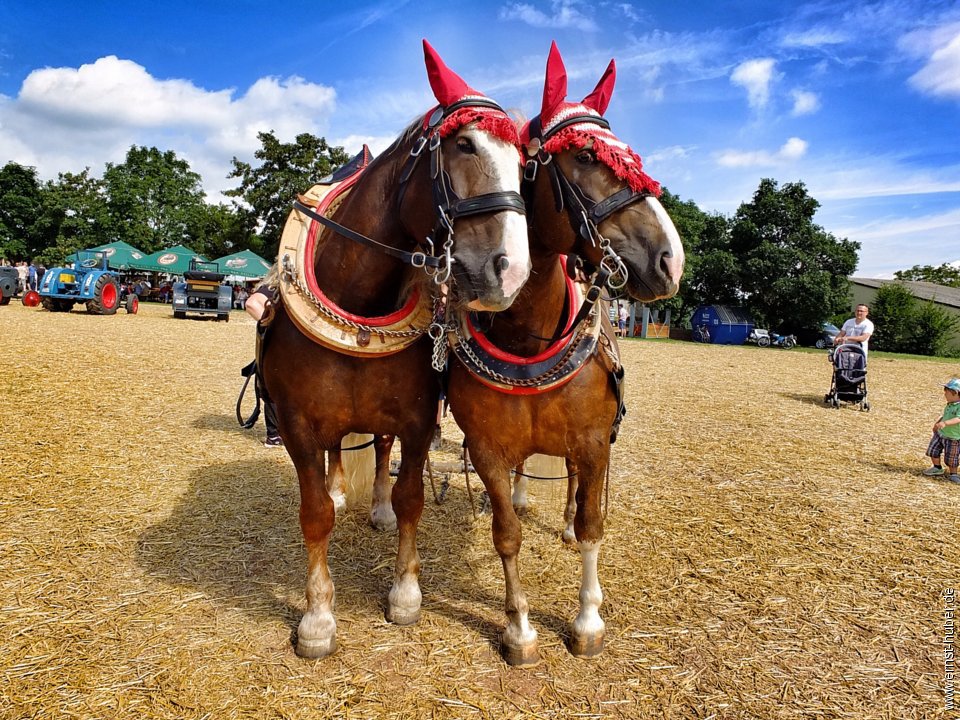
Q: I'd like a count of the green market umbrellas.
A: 3